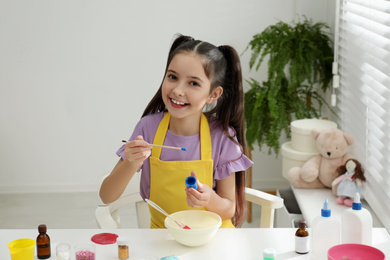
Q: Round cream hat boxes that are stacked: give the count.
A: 2